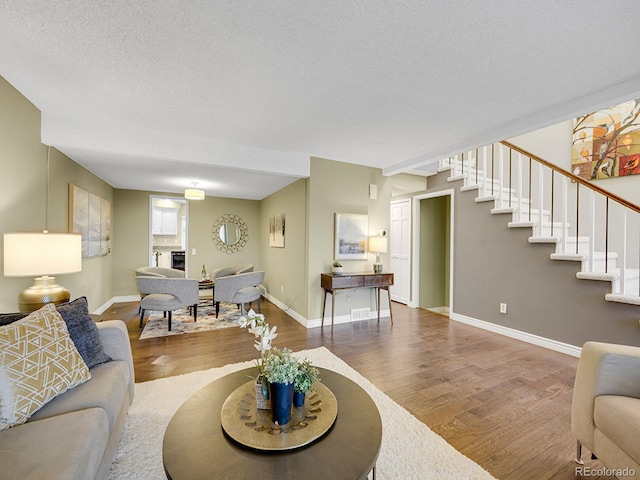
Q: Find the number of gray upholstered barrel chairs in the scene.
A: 4